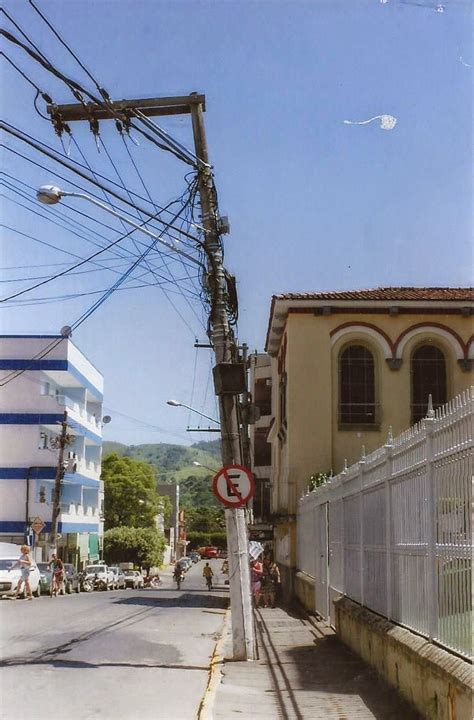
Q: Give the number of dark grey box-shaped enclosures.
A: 1